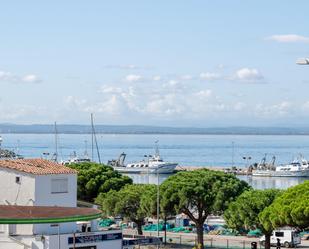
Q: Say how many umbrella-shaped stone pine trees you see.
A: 5